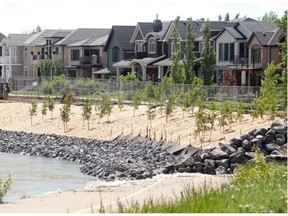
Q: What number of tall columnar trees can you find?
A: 3